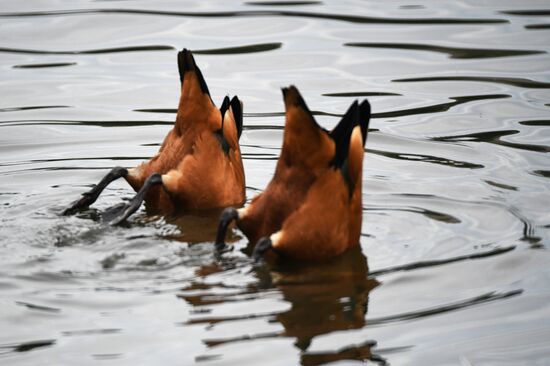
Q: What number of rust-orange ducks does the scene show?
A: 2